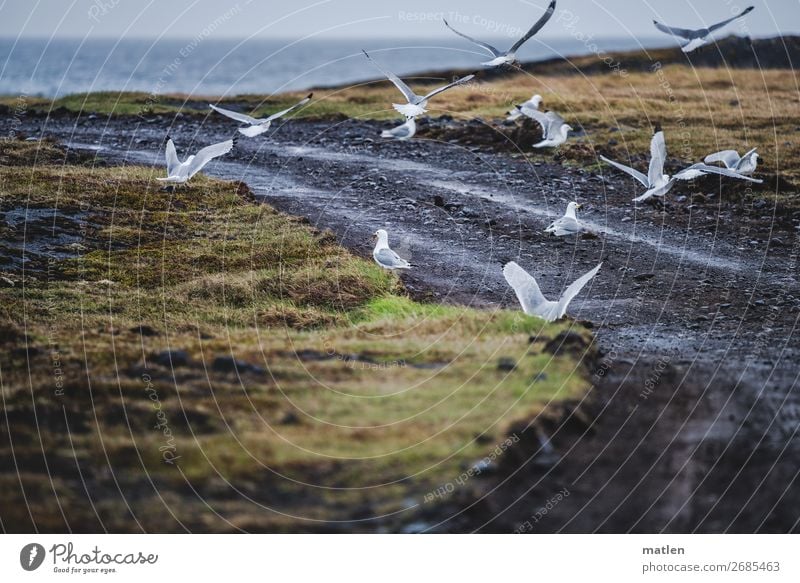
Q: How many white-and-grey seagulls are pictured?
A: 14